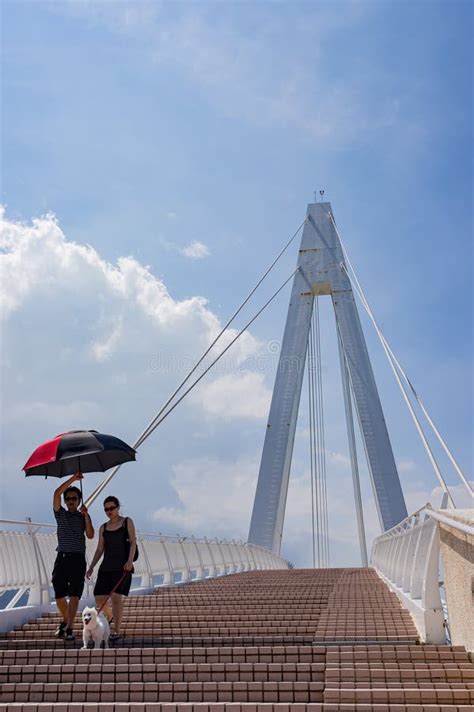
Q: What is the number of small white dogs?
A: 1